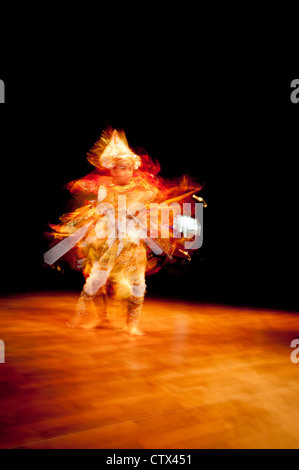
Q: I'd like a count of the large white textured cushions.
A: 0